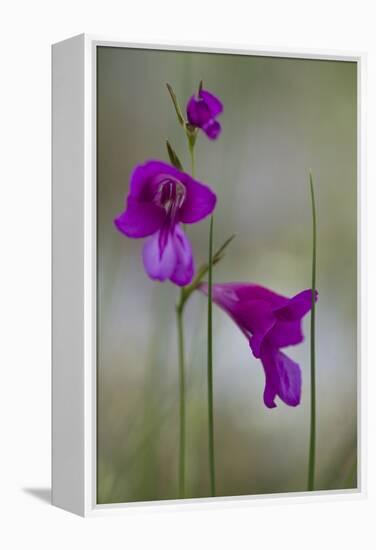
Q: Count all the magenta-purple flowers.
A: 3